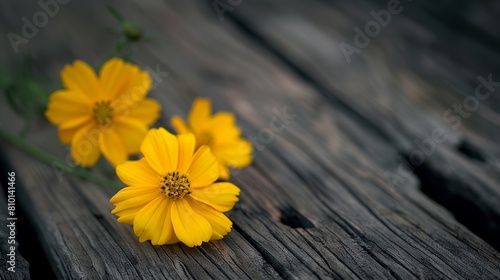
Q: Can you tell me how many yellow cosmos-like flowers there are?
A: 3